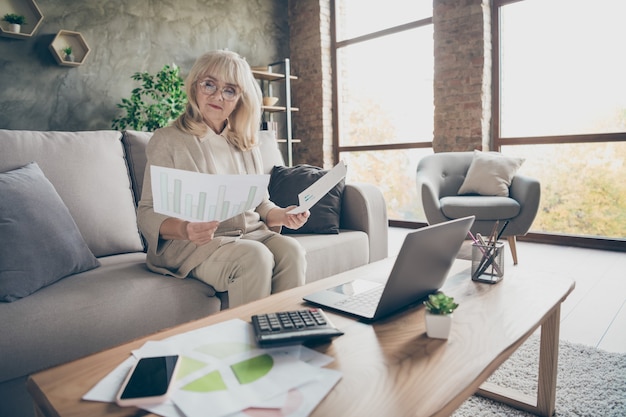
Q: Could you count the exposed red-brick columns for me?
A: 2